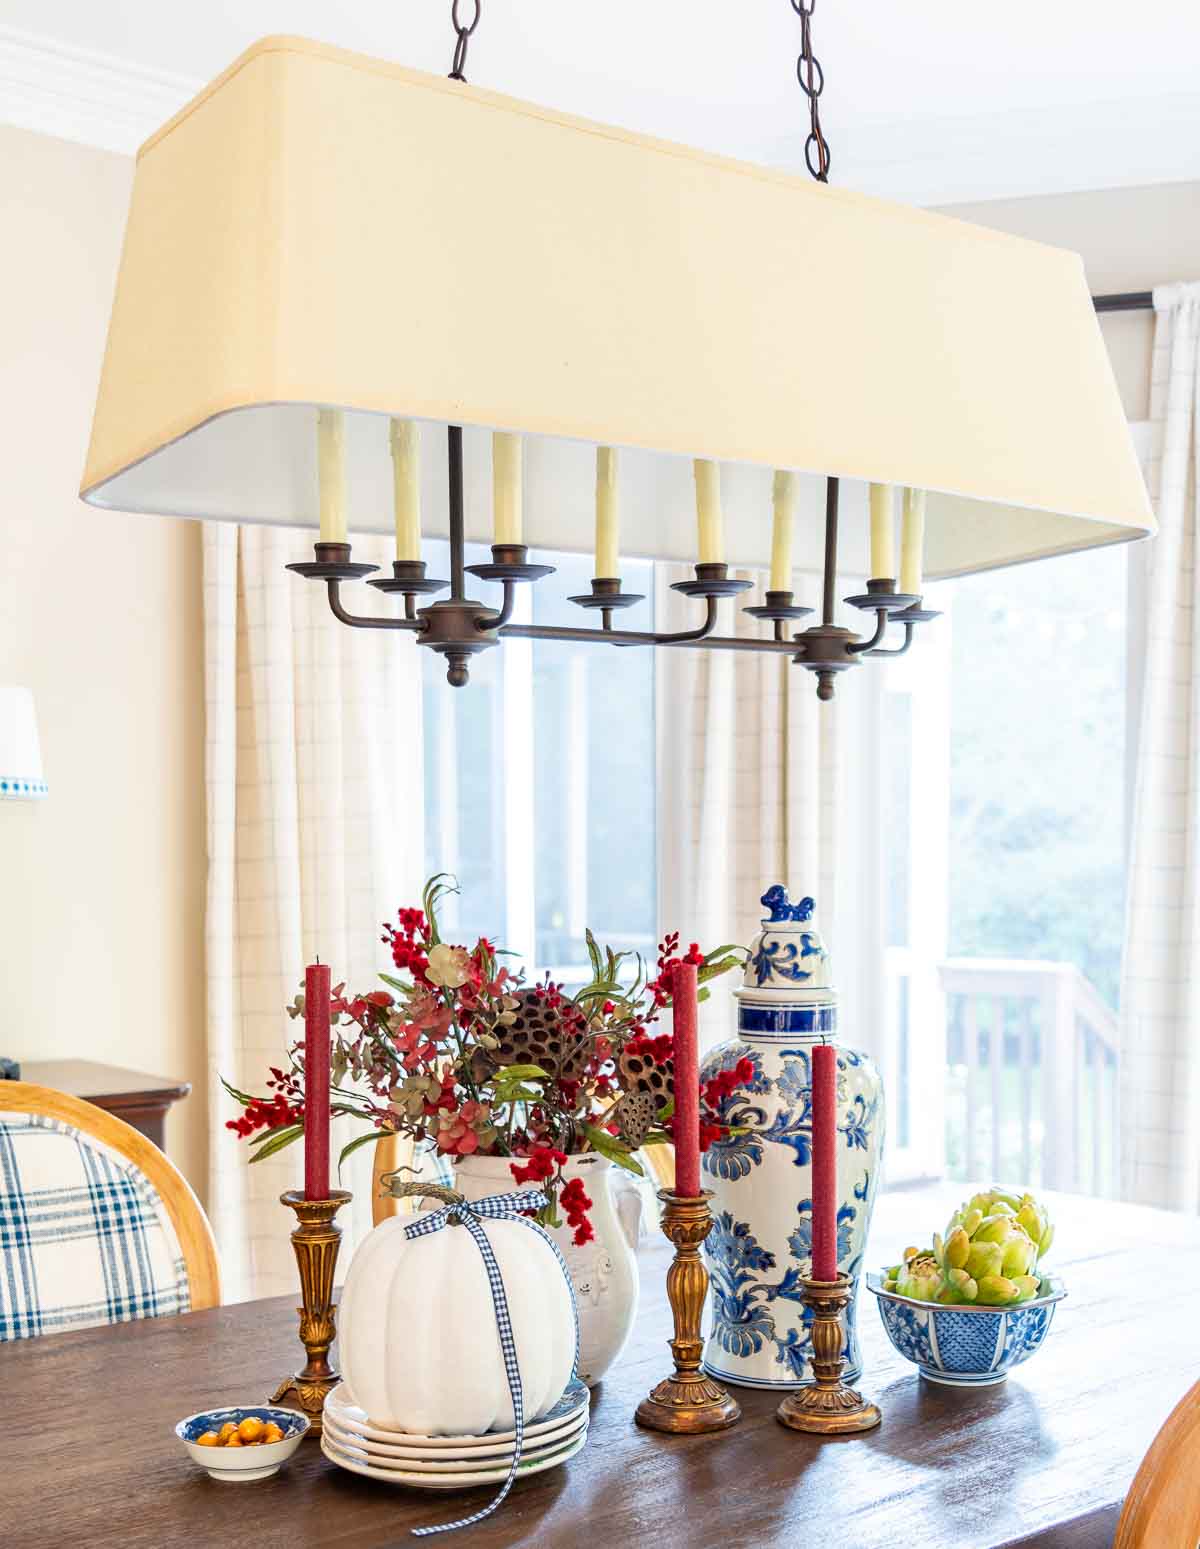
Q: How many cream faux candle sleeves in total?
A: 8